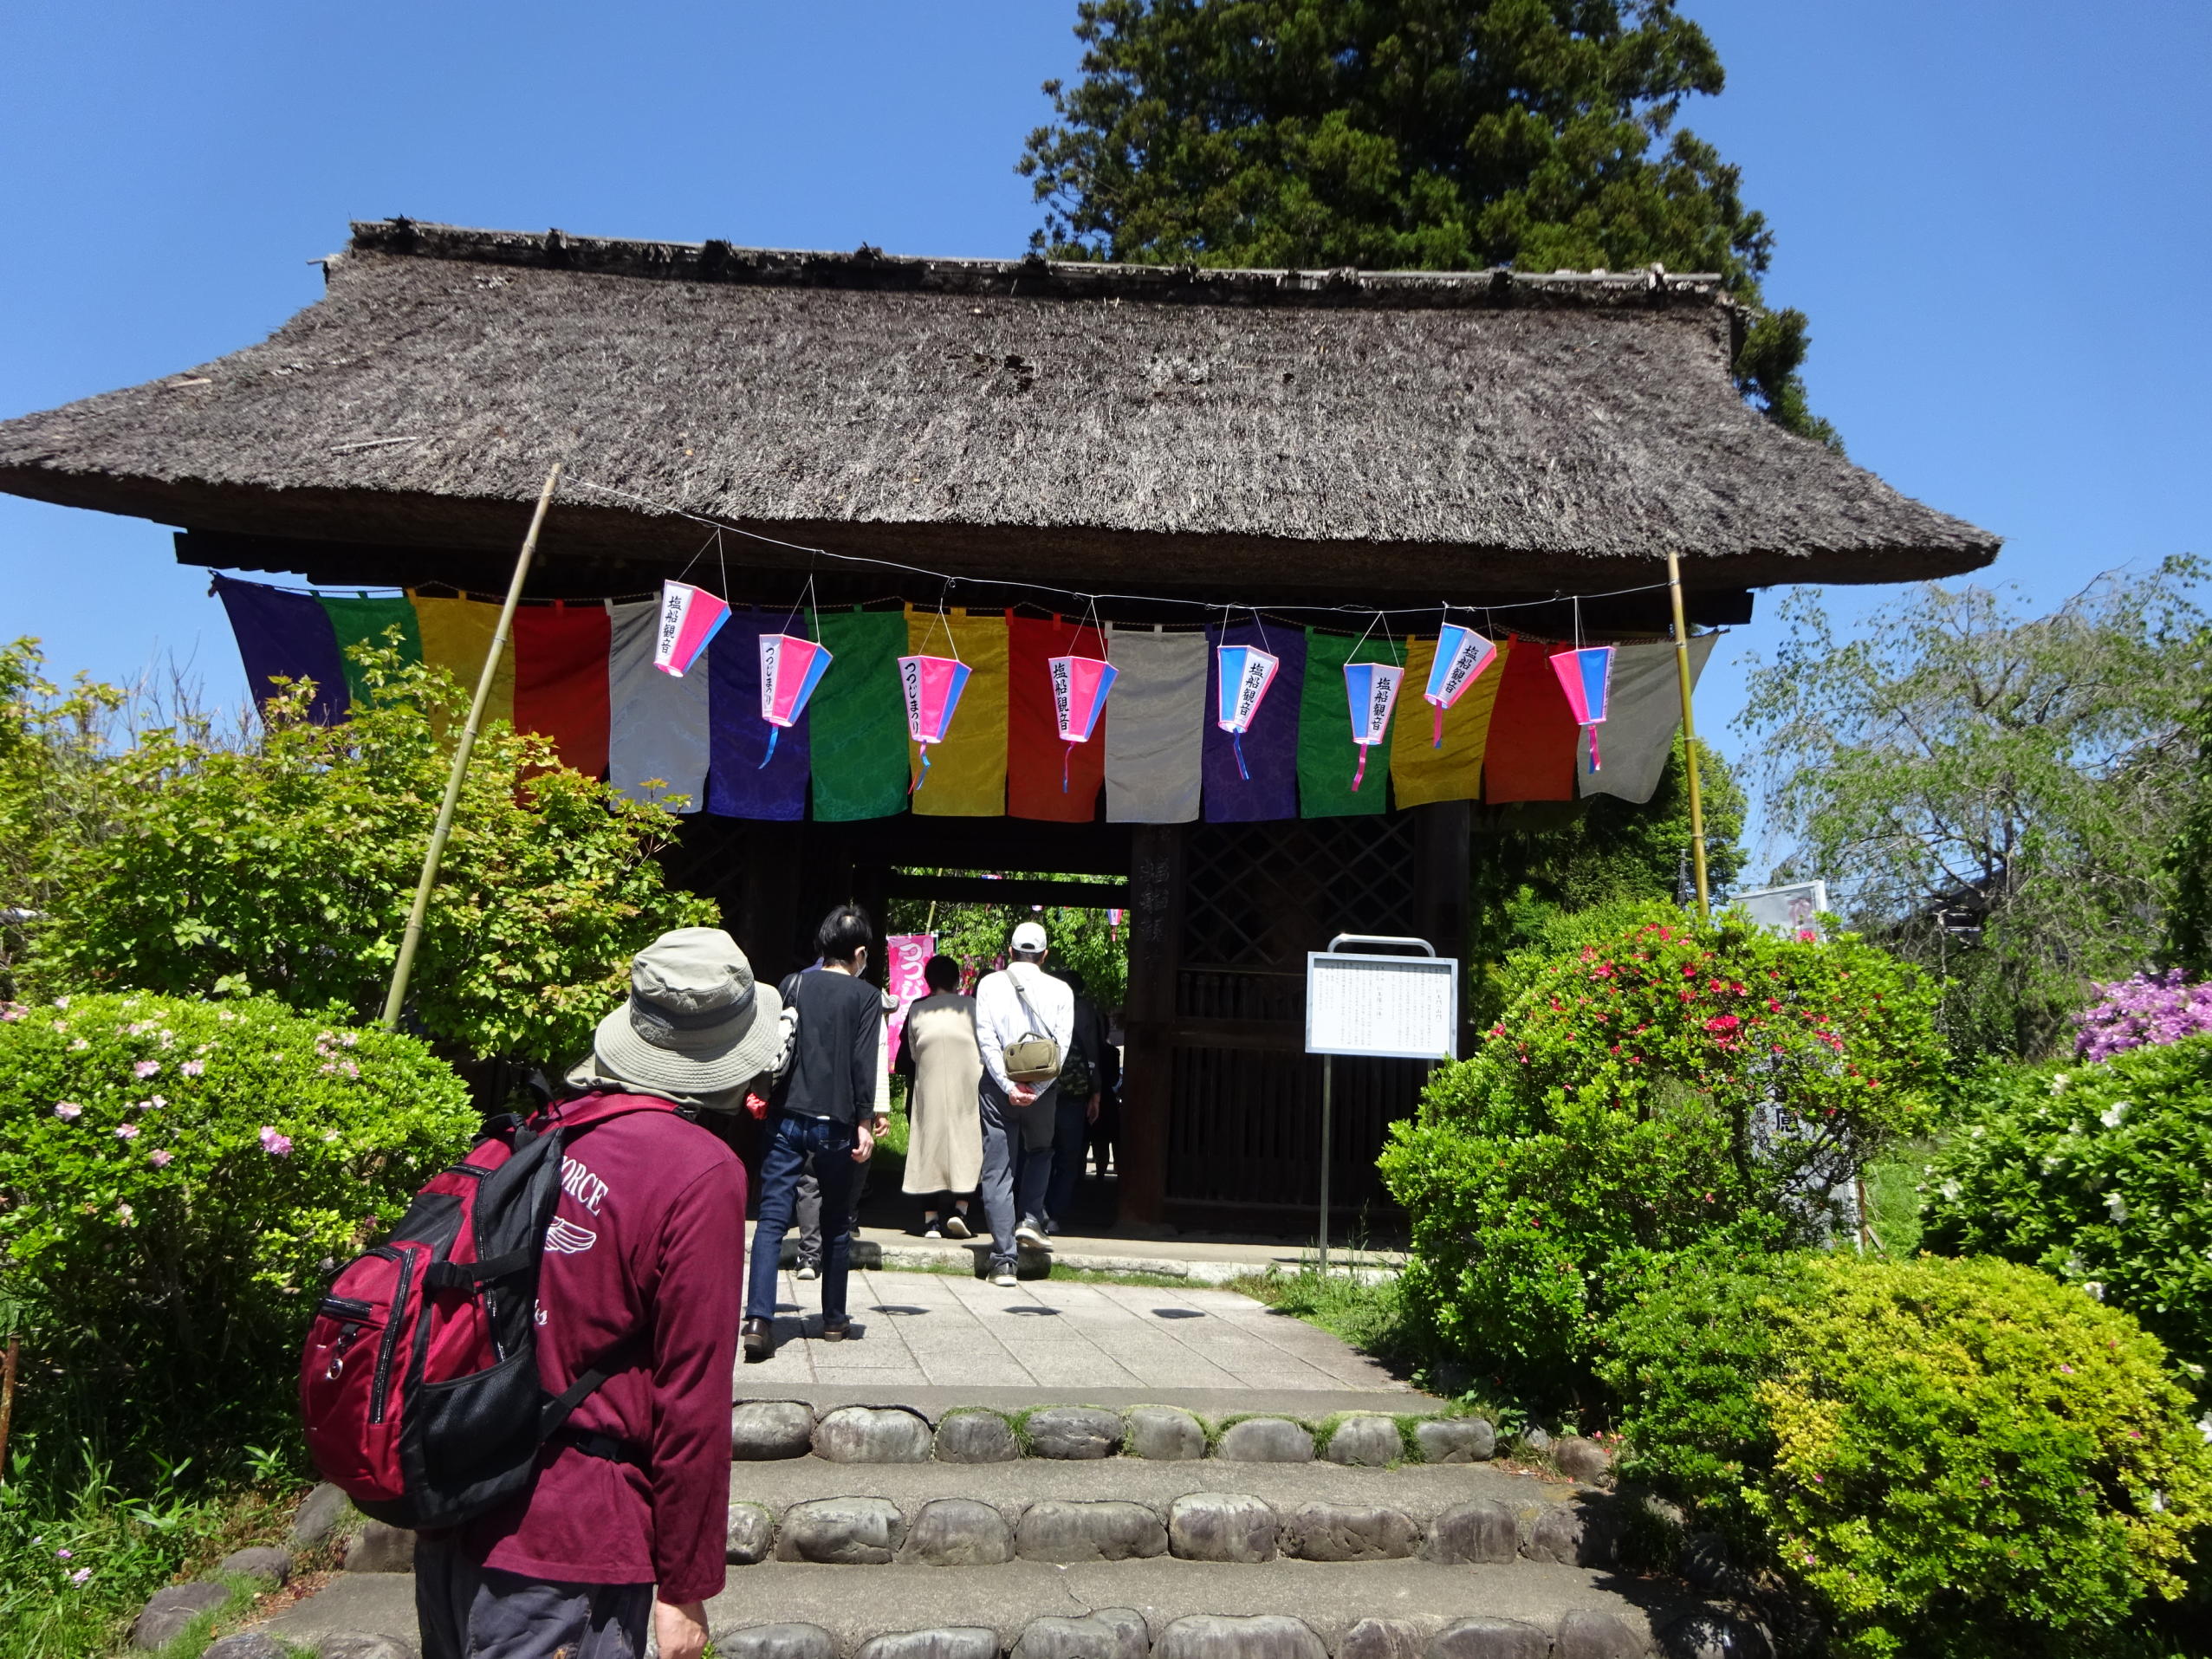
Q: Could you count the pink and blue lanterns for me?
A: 8